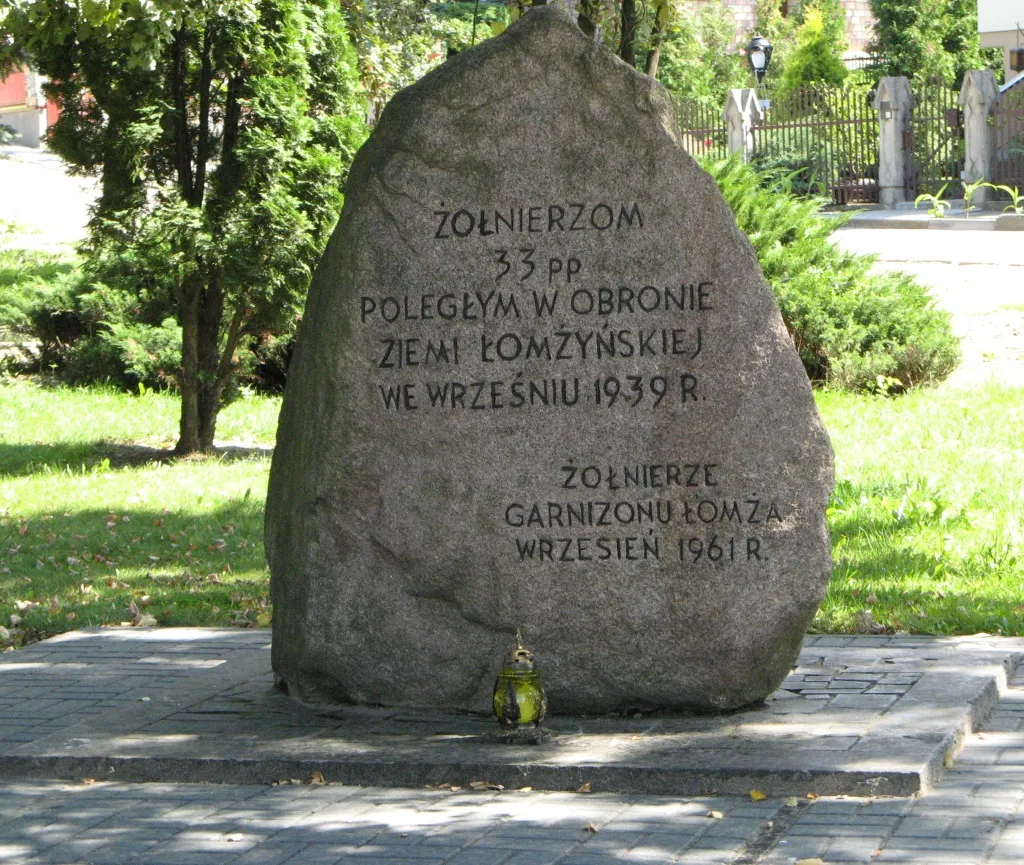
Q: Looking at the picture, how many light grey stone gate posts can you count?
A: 3